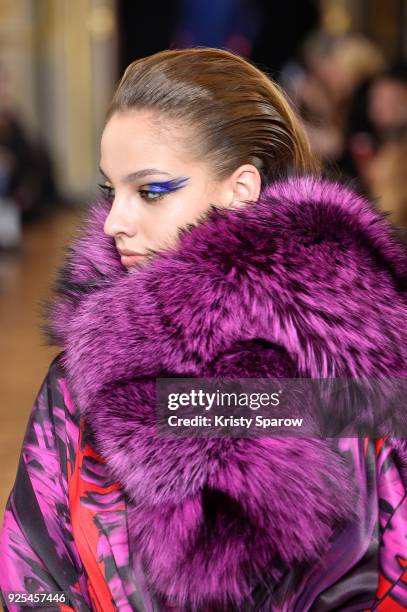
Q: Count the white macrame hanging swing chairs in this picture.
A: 0